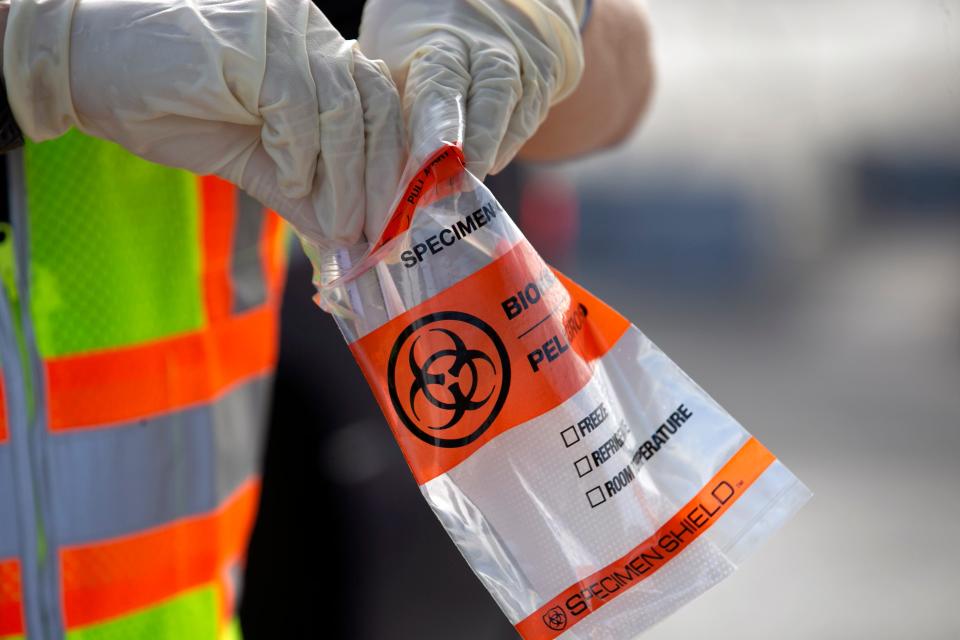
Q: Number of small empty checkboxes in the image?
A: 3